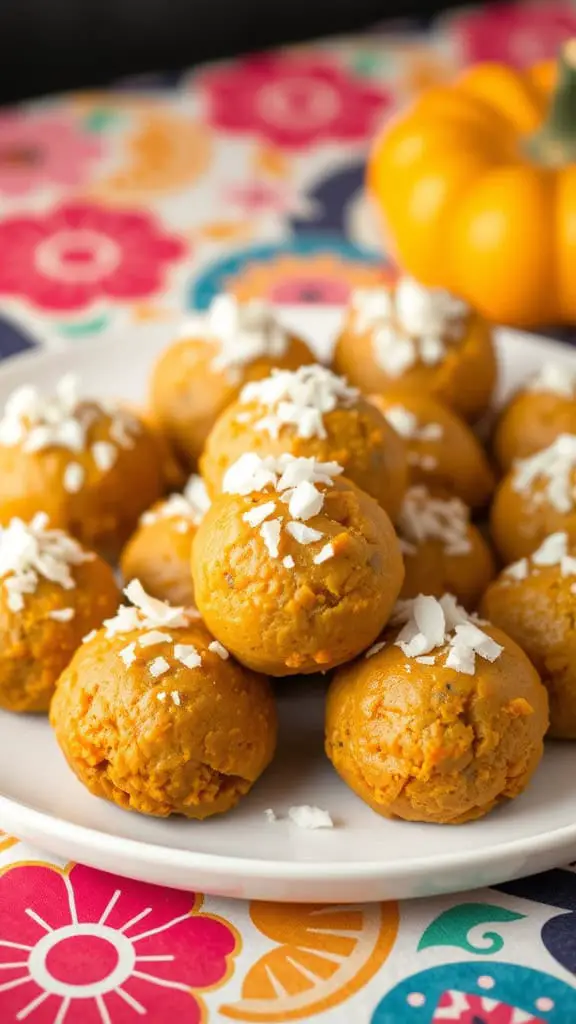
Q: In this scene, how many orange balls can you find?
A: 14